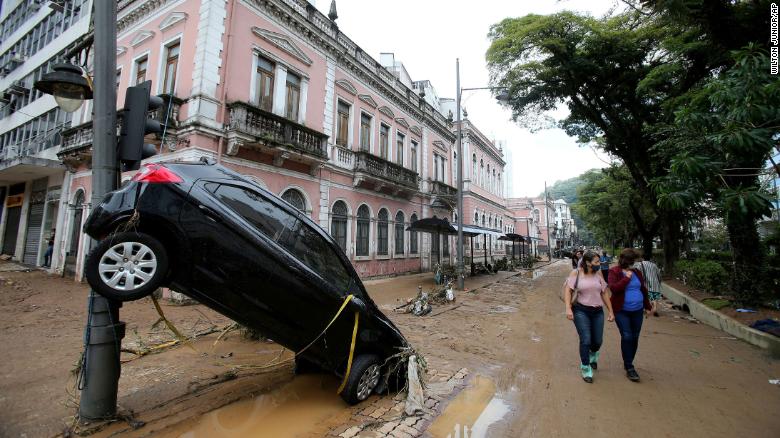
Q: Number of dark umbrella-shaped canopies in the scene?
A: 2